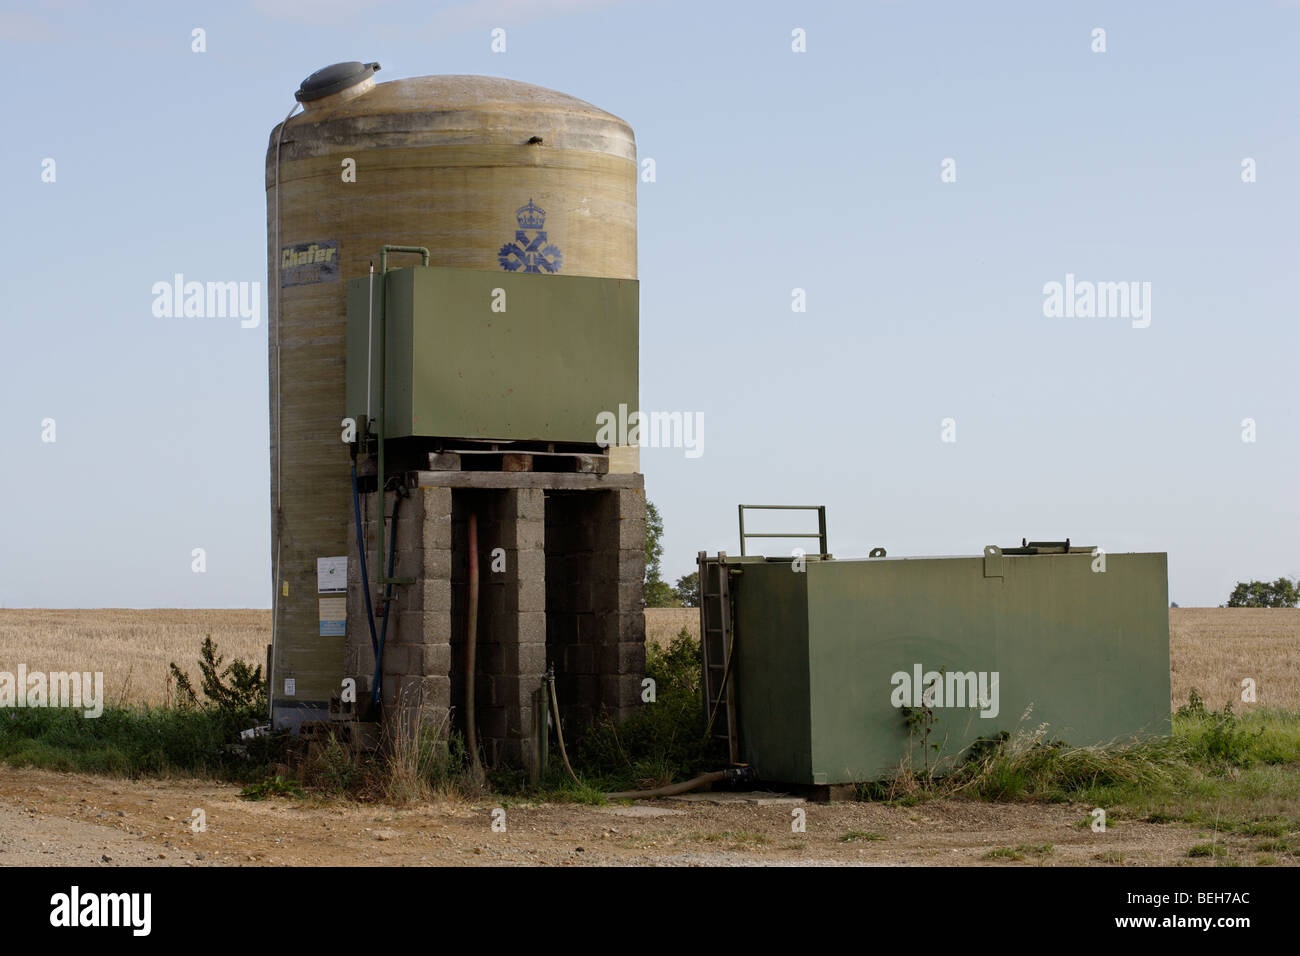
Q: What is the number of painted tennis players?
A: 0